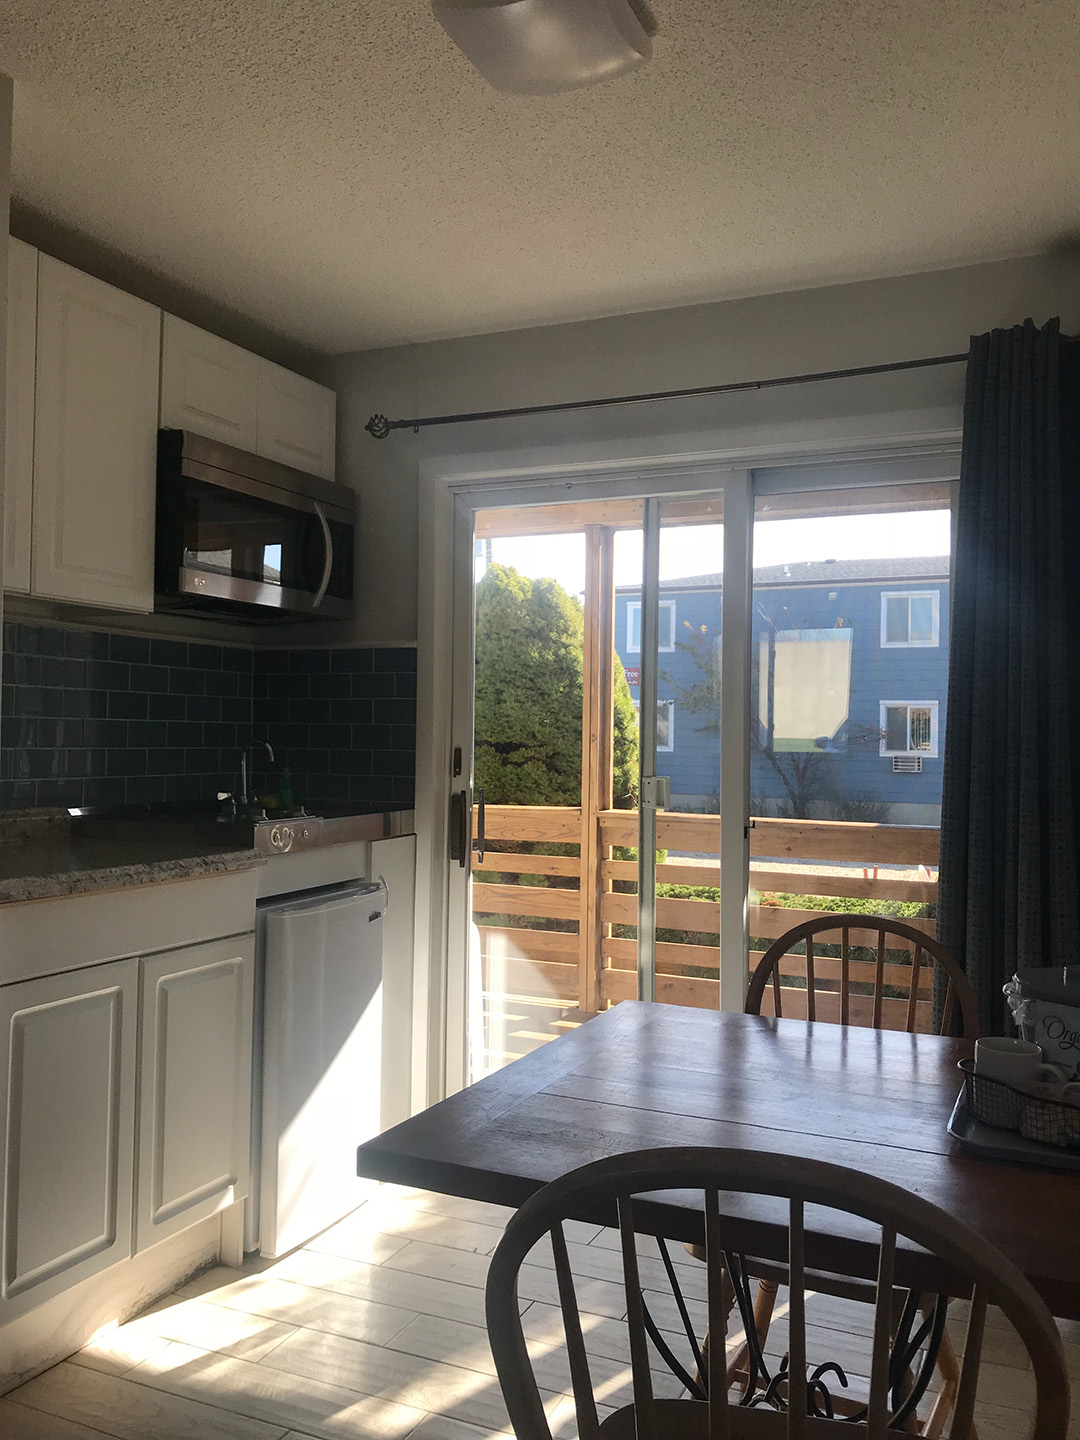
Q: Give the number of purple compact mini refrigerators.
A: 0